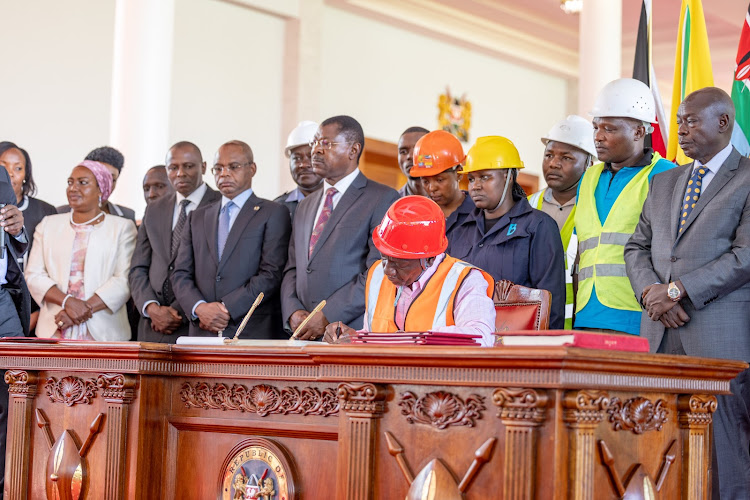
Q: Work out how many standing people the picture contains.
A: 15